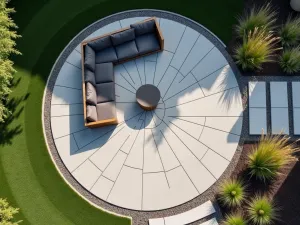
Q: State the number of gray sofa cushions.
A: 13